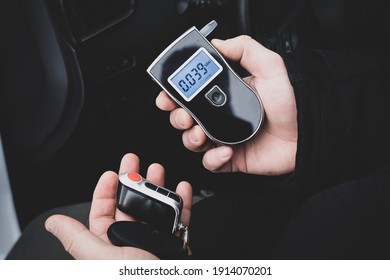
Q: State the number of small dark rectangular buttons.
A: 3